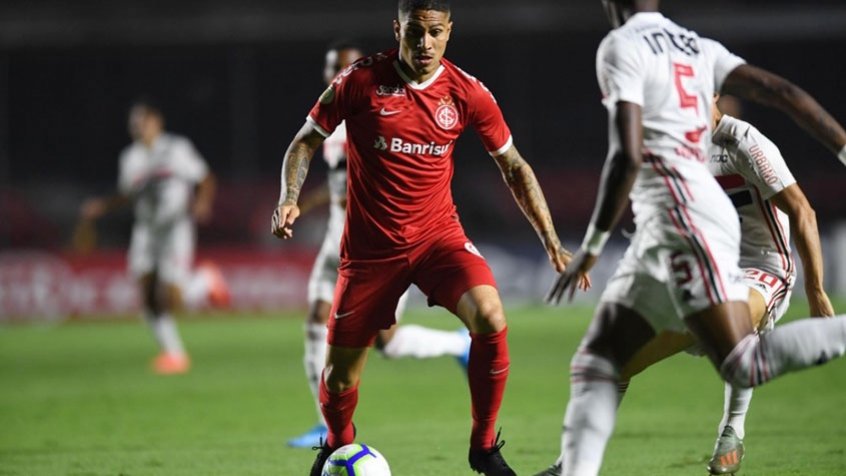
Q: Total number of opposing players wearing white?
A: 4